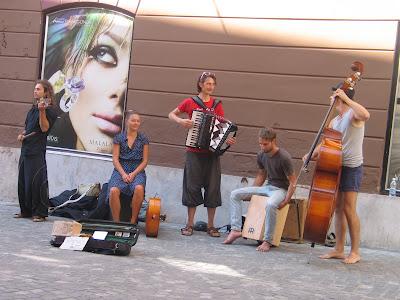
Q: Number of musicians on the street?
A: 5